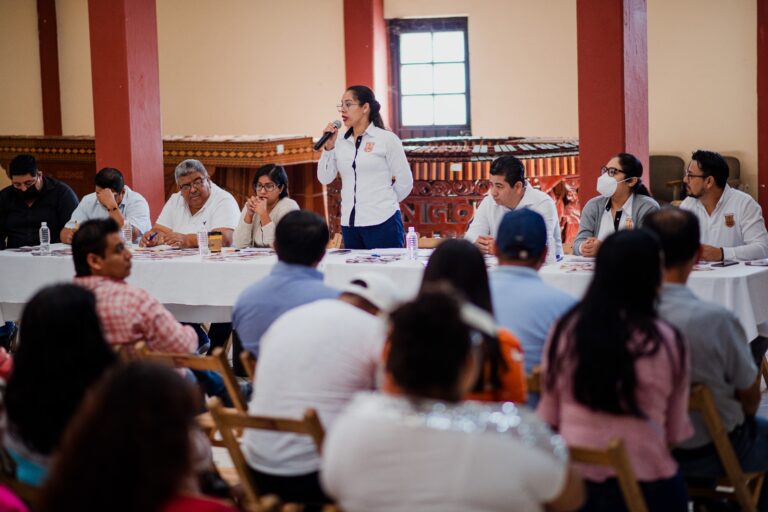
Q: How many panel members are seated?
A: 7